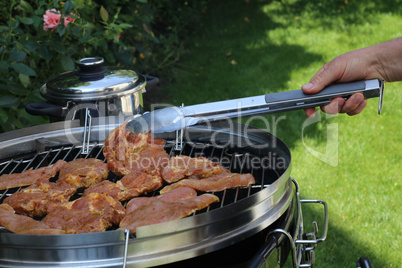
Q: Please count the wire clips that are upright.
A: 2